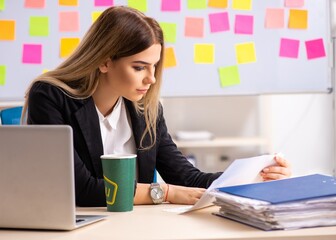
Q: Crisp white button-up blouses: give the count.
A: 1